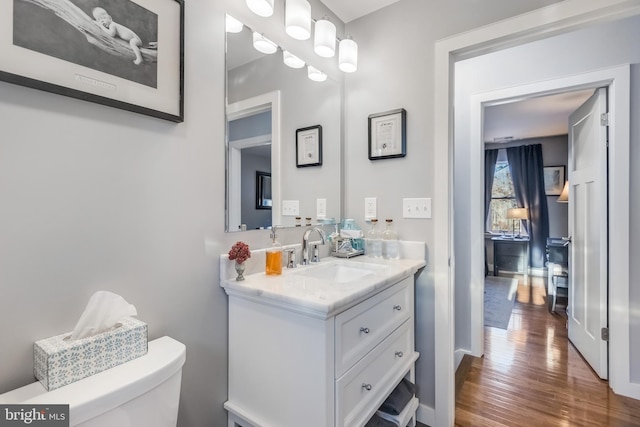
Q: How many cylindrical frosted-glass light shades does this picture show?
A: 4